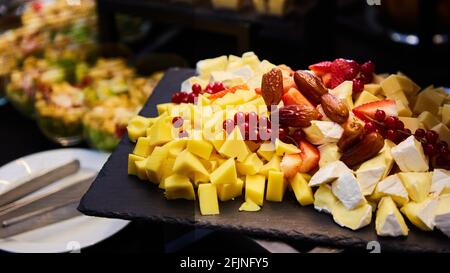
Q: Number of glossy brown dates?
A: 6